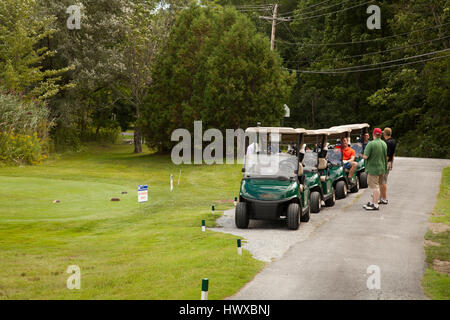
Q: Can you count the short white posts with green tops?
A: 5